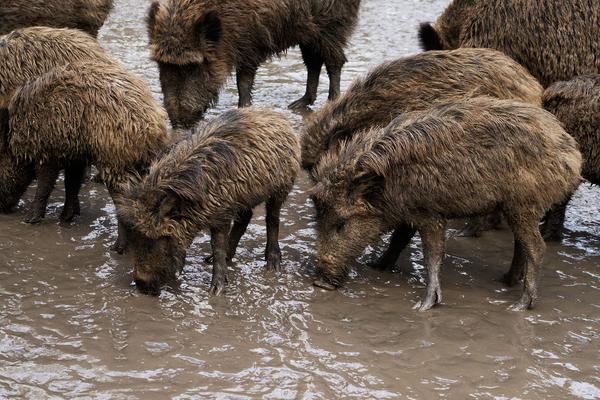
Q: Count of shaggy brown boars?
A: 9